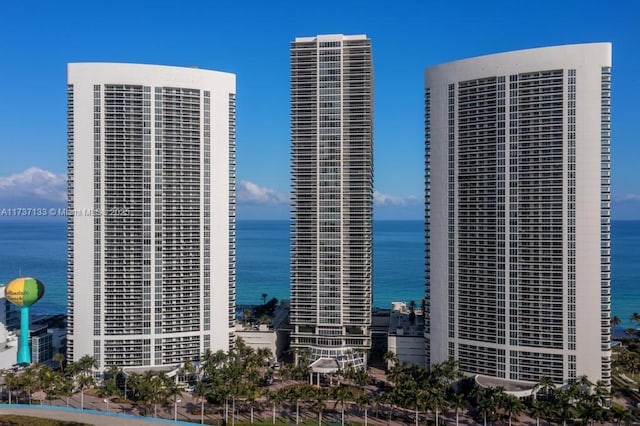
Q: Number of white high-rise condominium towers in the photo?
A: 3